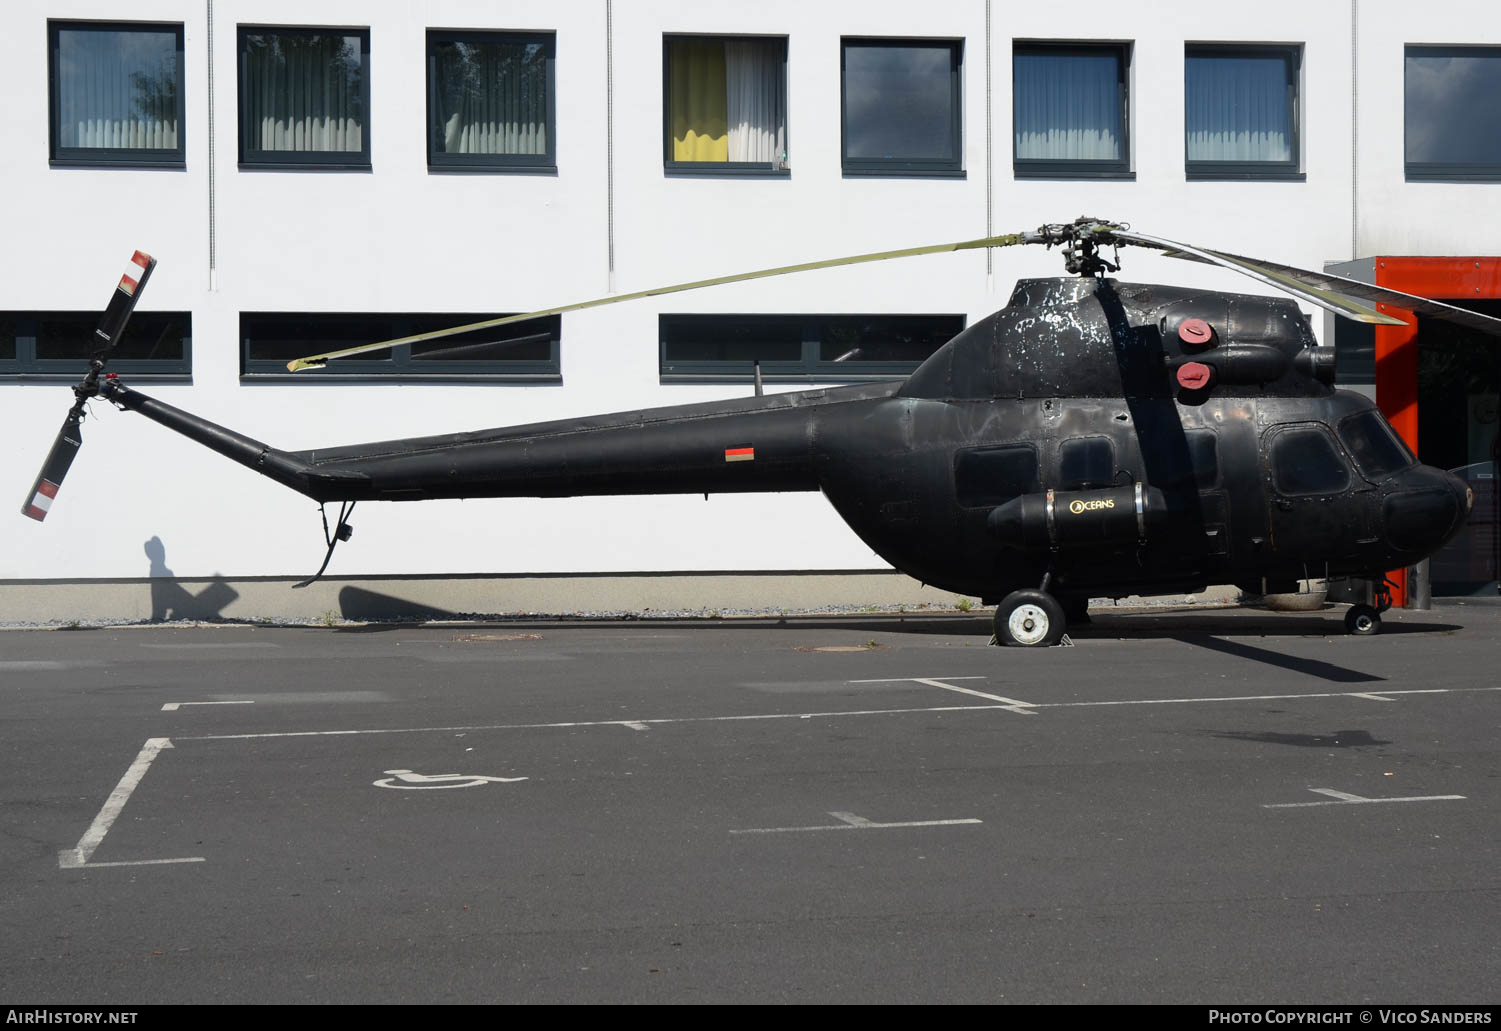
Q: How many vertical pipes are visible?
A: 4